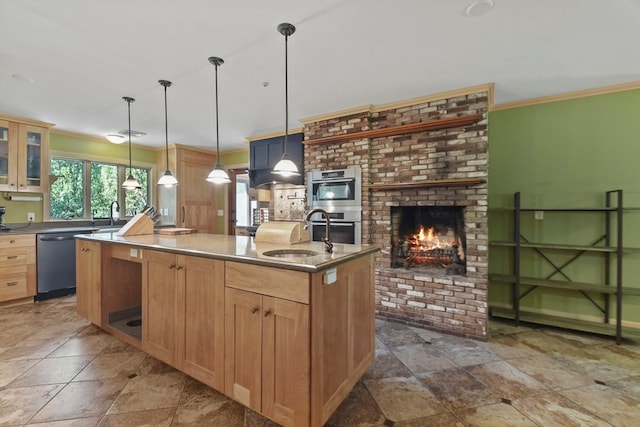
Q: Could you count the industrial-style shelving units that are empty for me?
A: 1